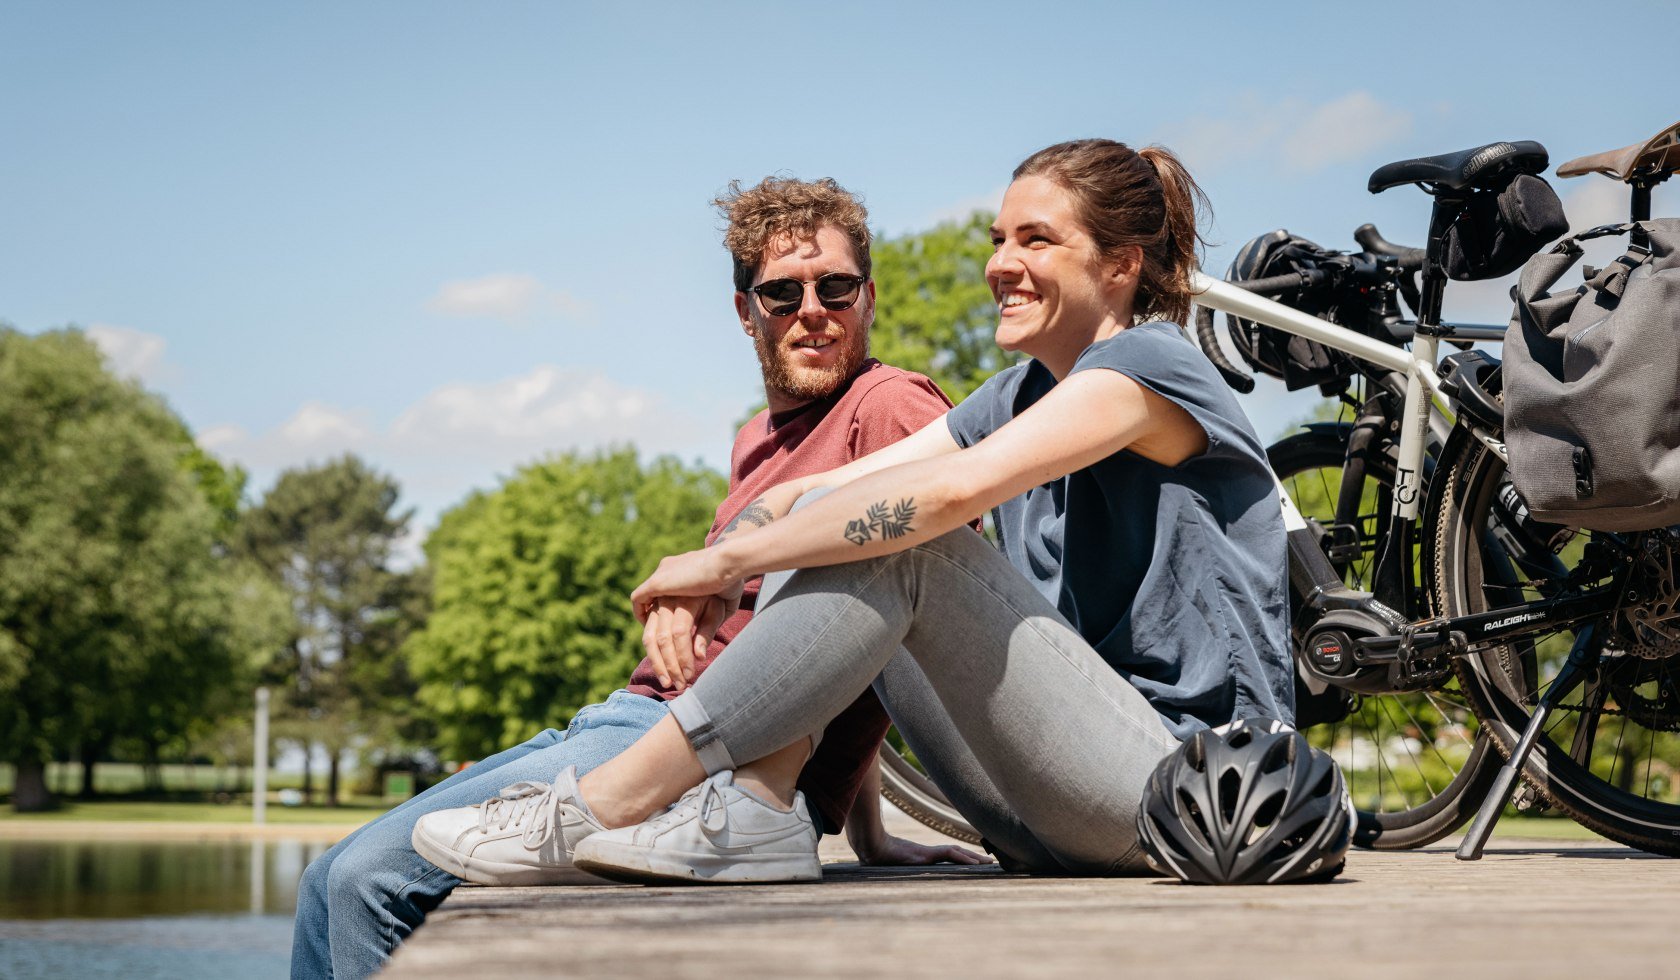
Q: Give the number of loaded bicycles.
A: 2